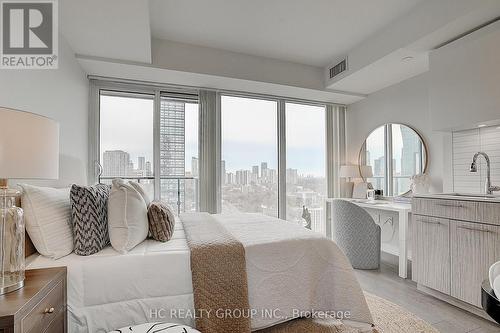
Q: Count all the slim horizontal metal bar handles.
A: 3